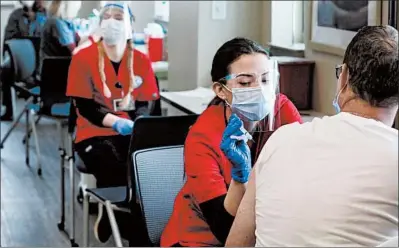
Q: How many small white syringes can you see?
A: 1